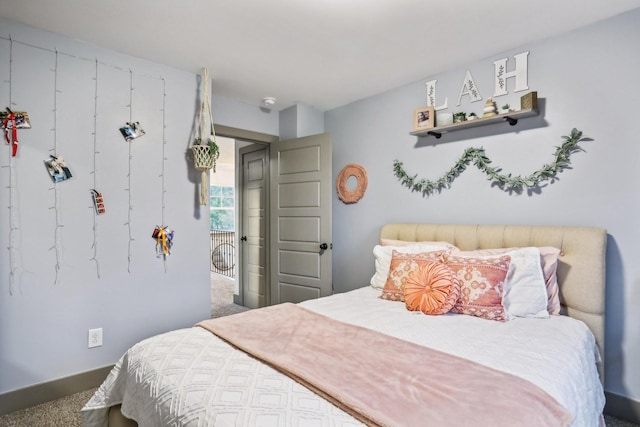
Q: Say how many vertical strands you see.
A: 5